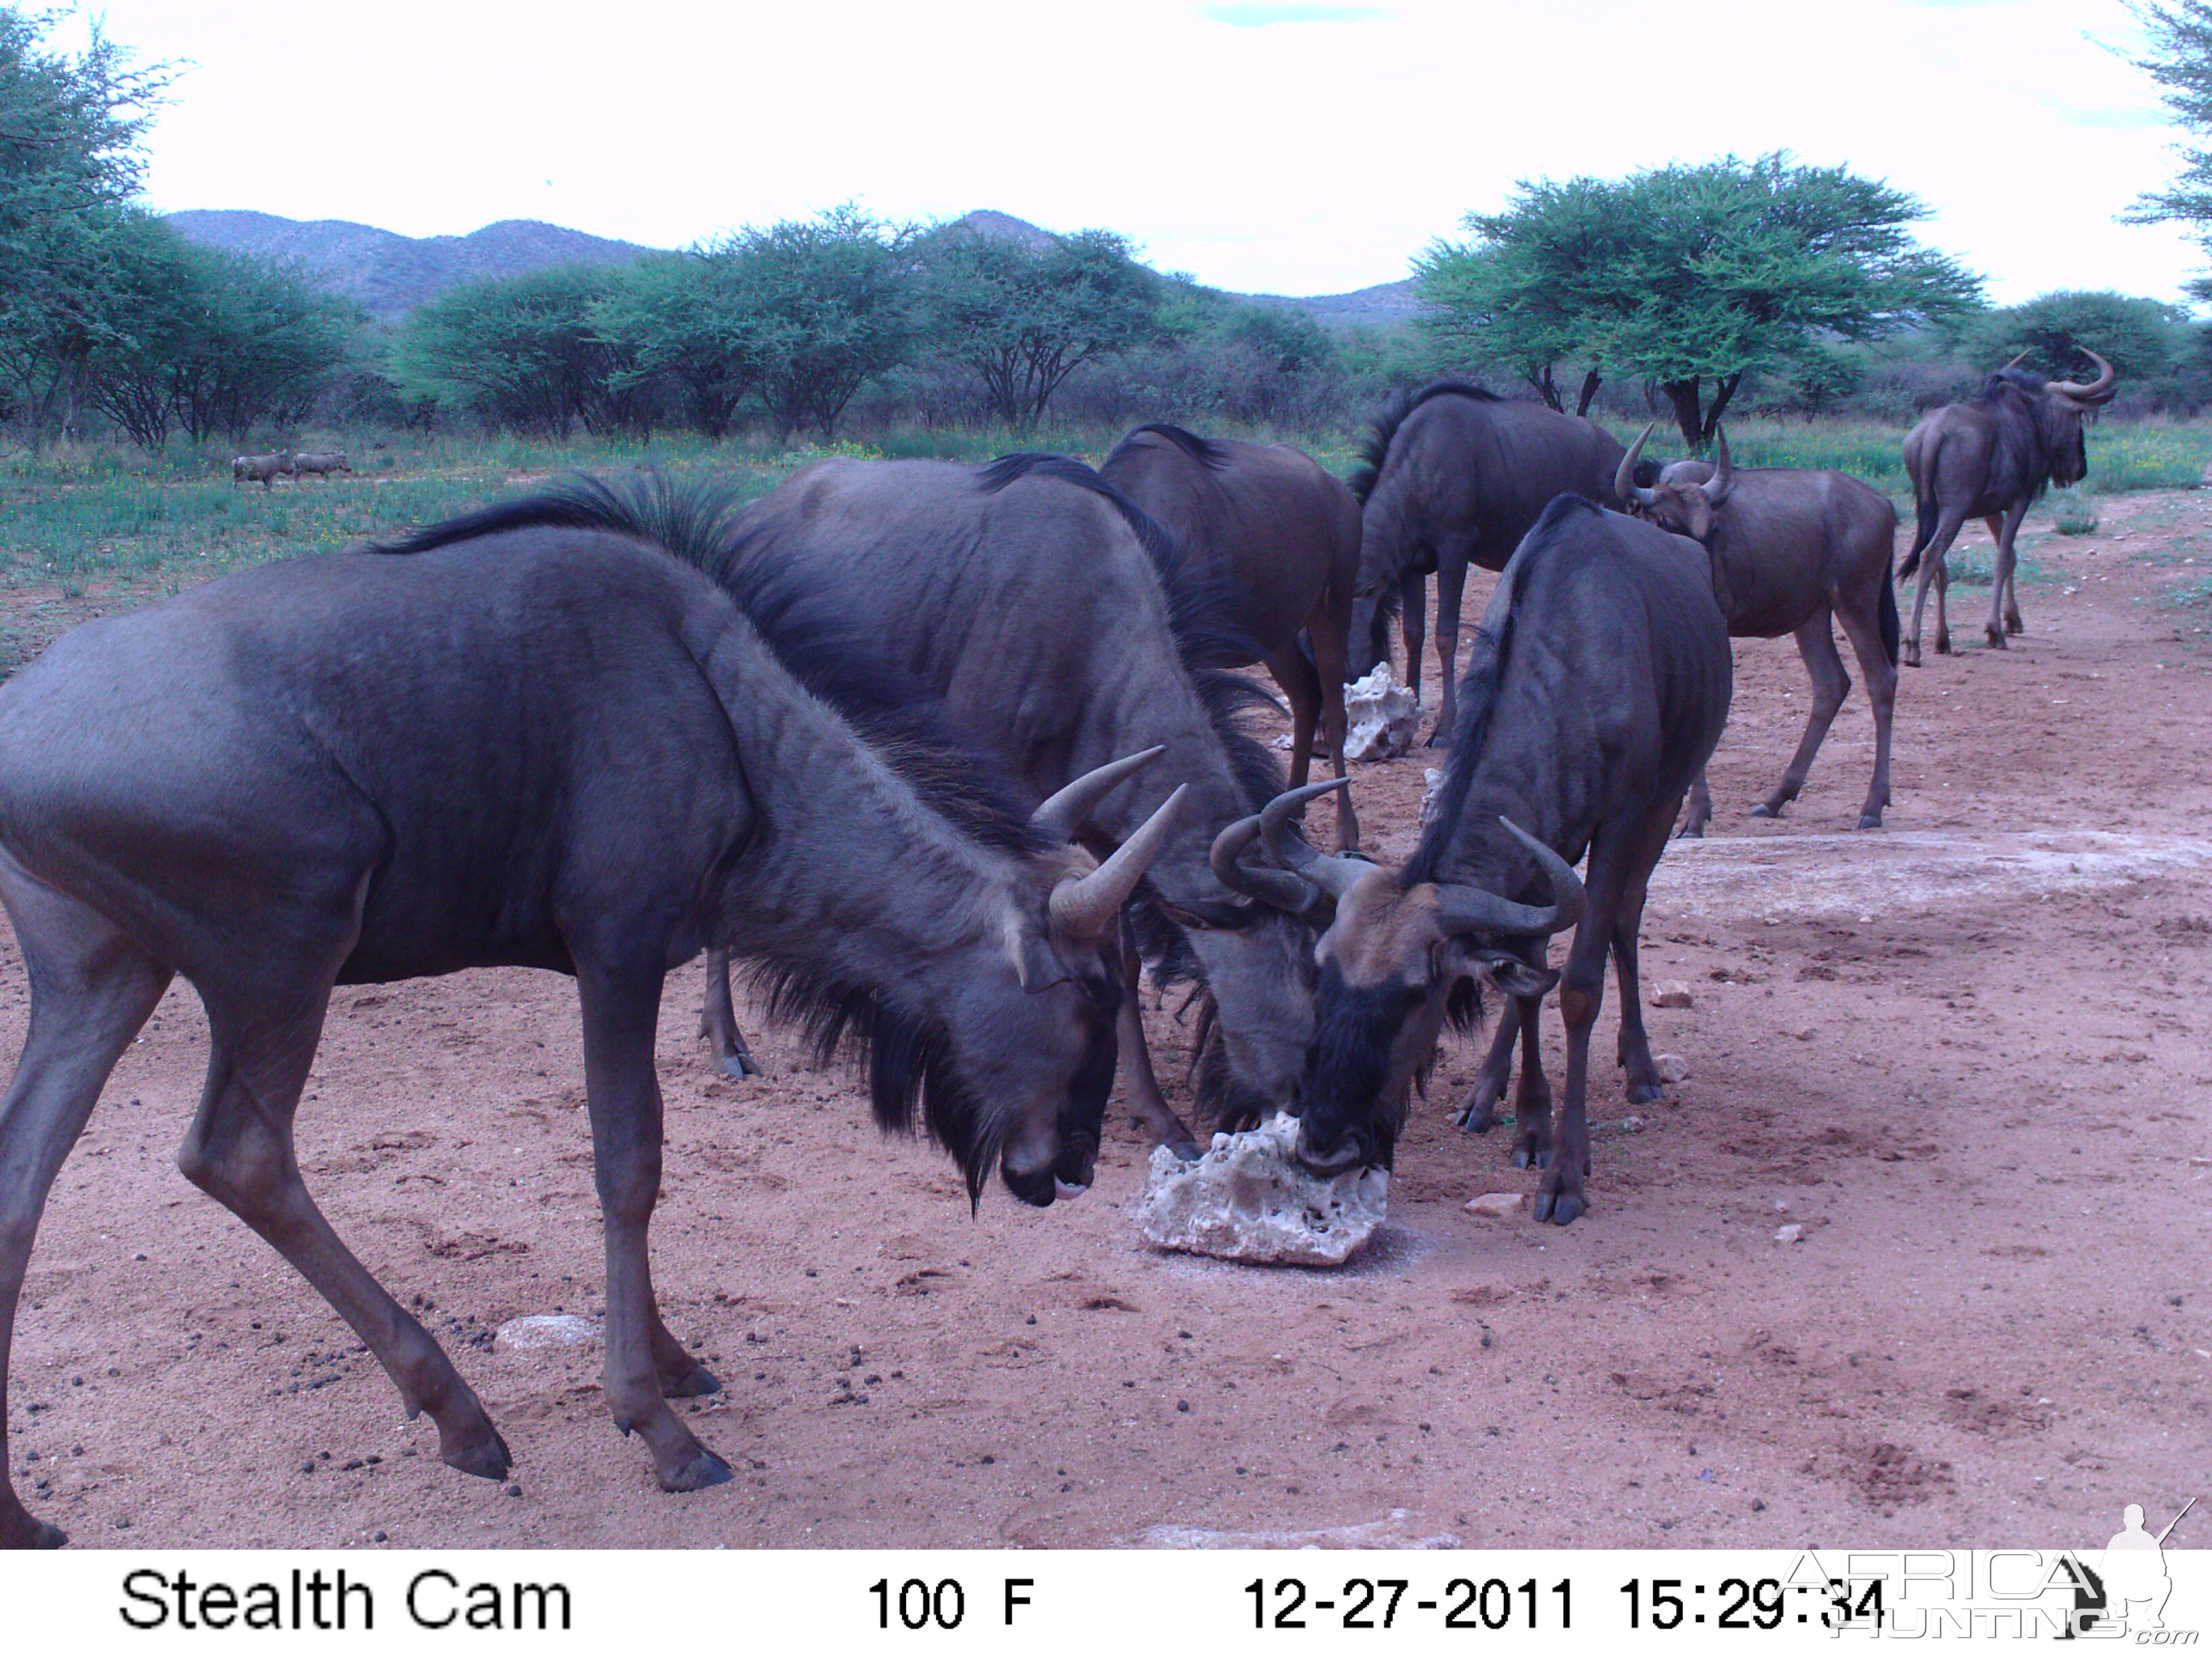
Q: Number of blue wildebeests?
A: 7